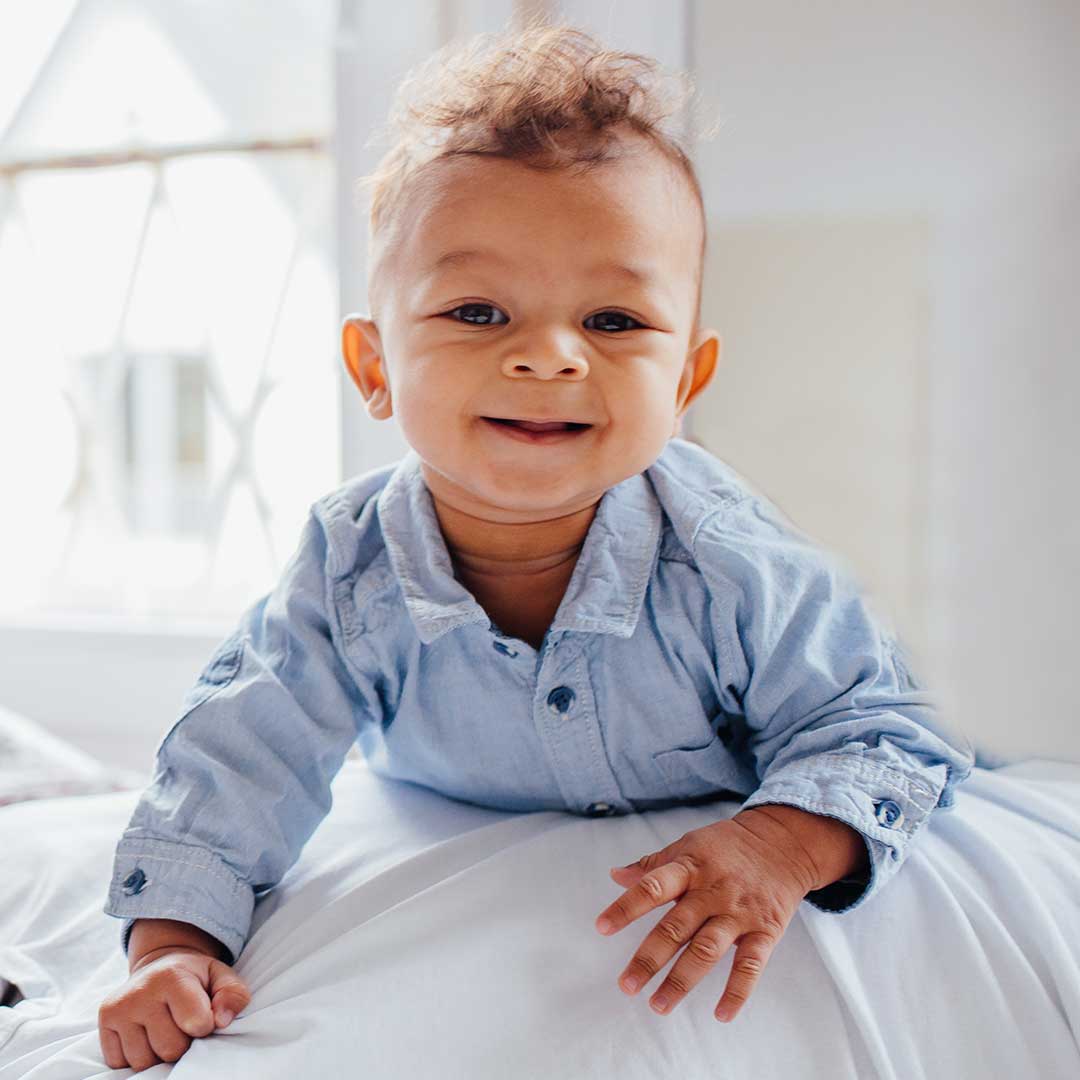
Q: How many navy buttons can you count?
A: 5